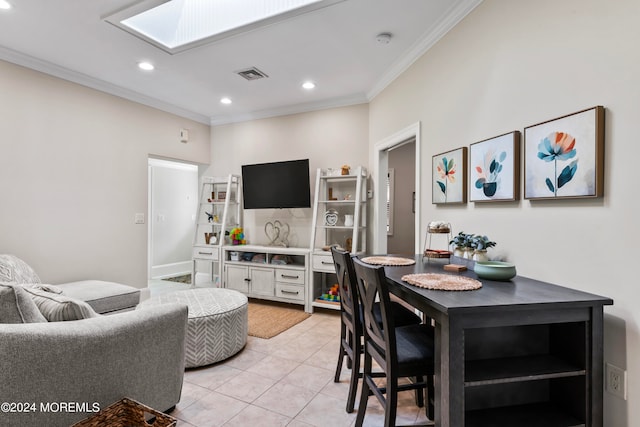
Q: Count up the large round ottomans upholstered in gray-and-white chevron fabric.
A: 1